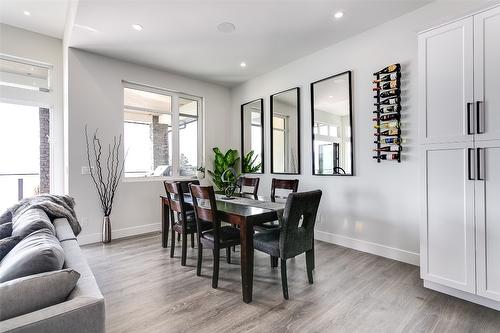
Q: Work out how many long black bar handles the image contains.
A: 4